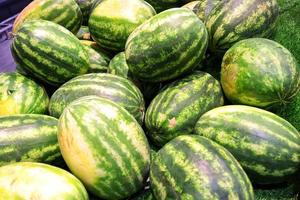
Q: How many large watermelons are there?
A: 14